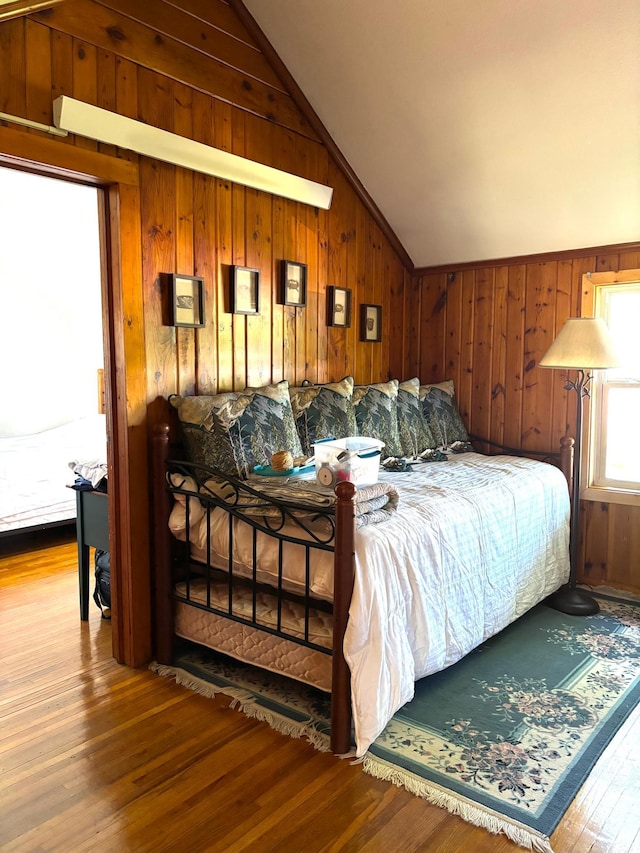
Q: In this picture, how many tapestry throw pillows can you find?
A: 5